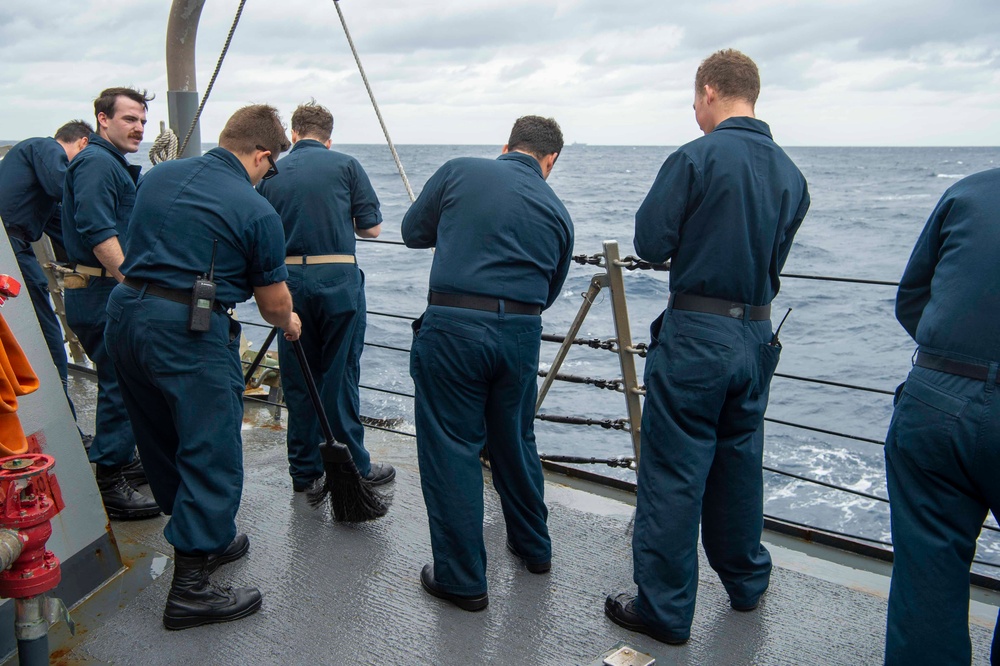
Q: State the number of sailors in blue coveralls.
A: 7